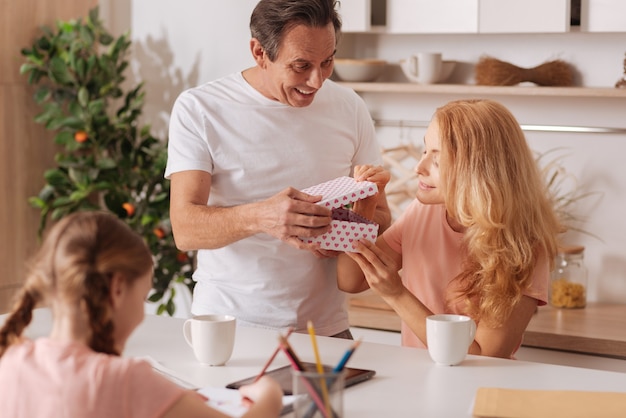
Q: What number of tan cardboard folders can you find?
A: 1